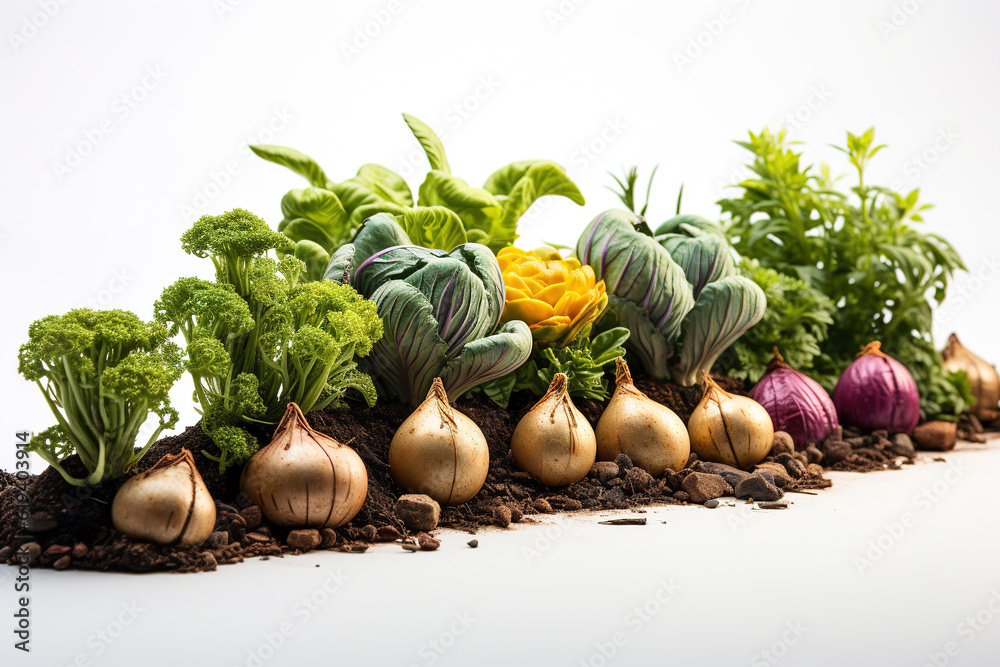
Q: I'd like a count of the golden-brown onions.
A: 7